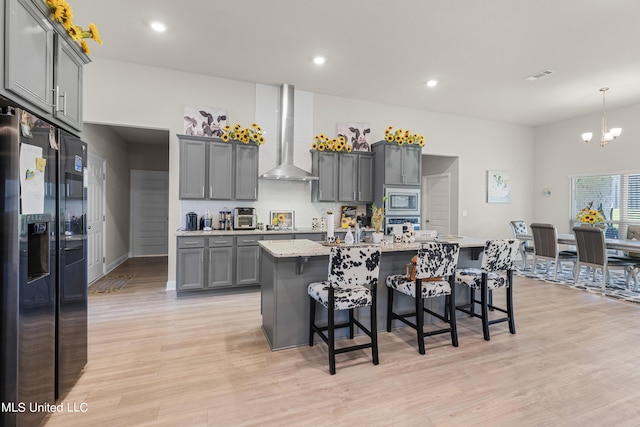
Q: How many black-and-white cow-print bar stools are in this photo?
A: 3